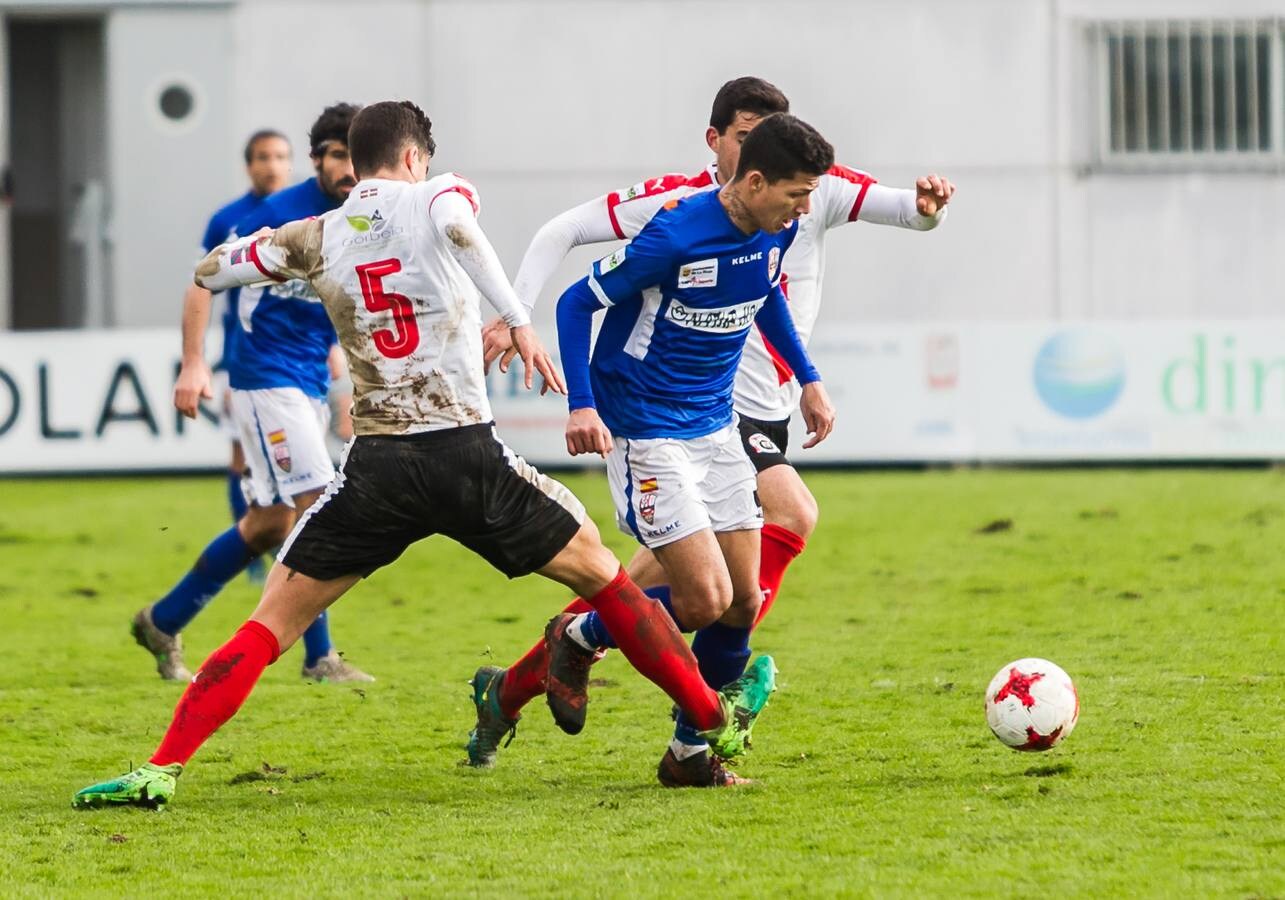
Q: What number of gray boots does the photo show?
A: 2